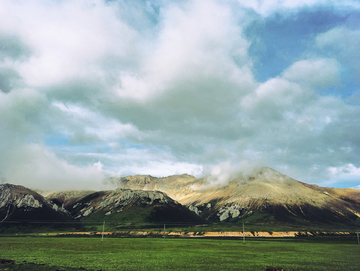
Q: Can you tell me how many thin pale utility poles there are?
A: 4